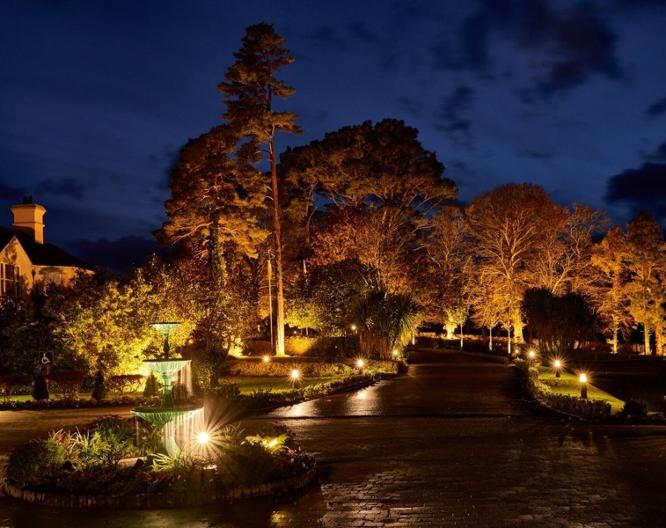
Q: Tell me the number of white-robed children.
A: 0